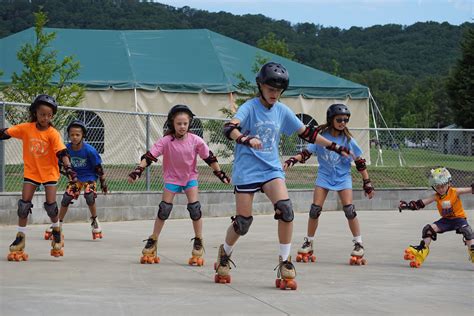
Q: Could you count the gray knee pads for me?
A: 12